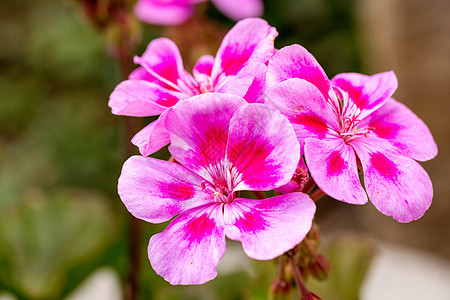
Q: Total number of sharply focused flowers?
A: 3